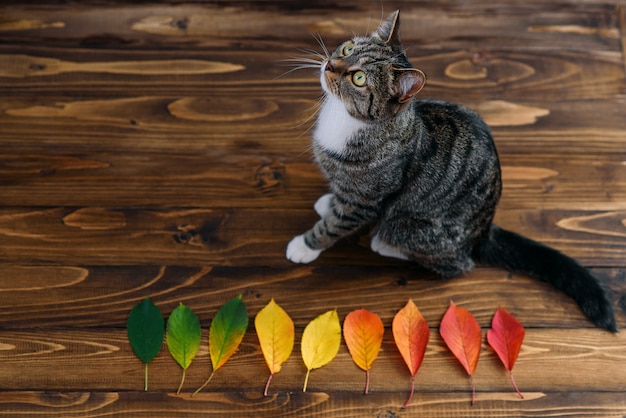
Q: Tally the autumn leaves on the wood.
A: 9